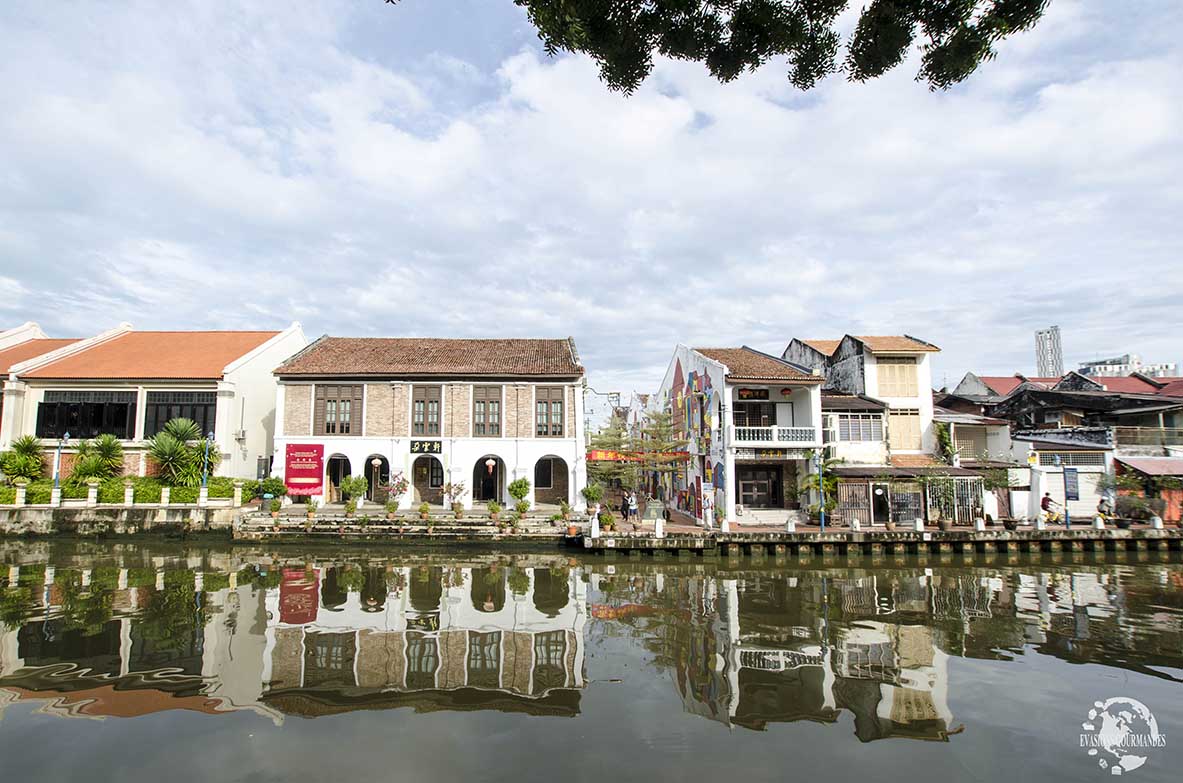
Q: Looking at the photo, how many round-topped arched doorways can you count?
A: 5